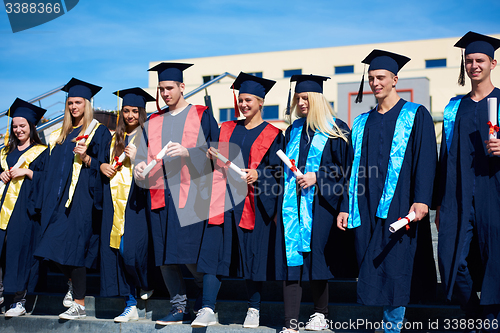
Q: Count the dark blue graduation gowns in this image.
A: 8